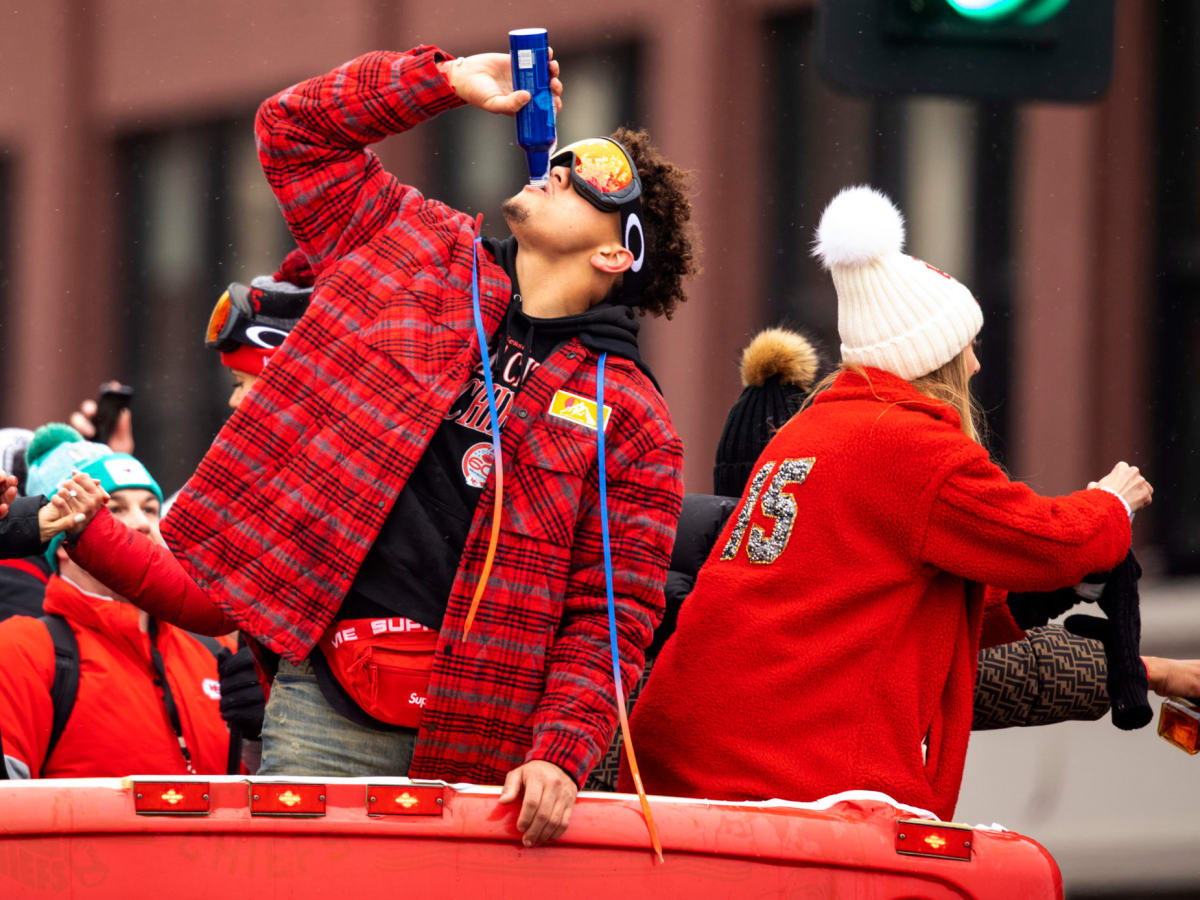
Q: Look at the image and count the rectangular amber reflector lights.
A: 4